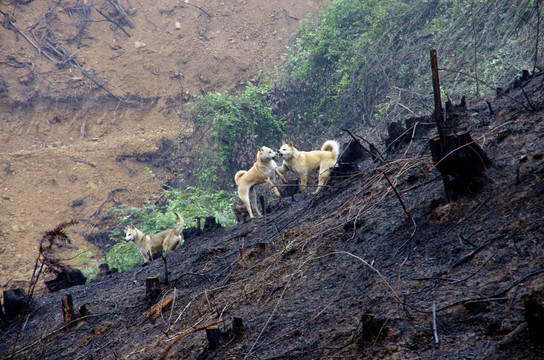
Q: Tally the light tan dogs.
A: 3